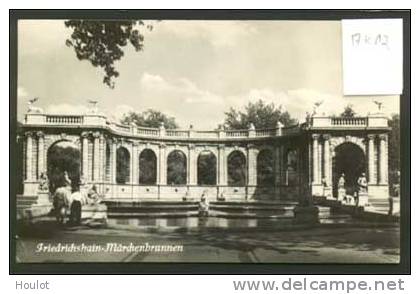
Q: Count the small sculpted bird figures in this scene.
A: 4